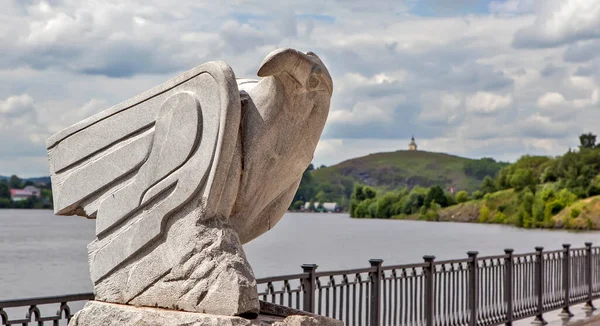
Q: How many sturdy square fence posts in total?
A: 8